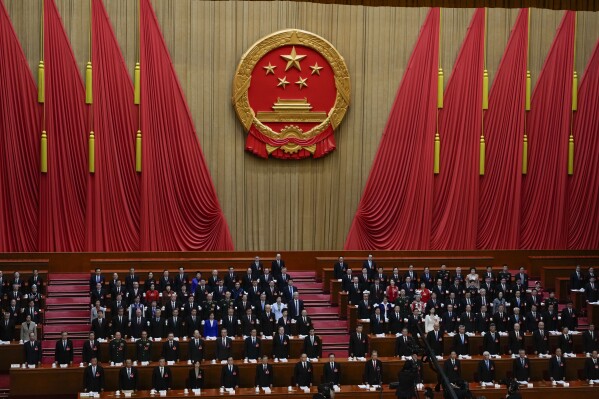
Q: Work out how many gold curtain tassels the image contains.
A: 14